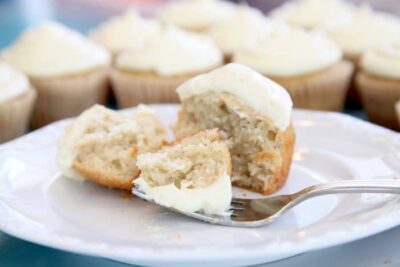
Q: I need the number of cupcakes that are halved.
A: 1